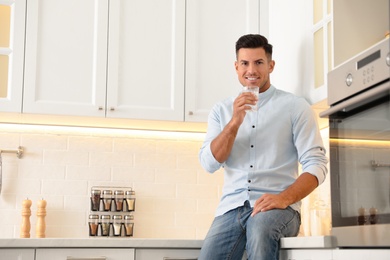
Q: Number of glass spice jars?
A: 8